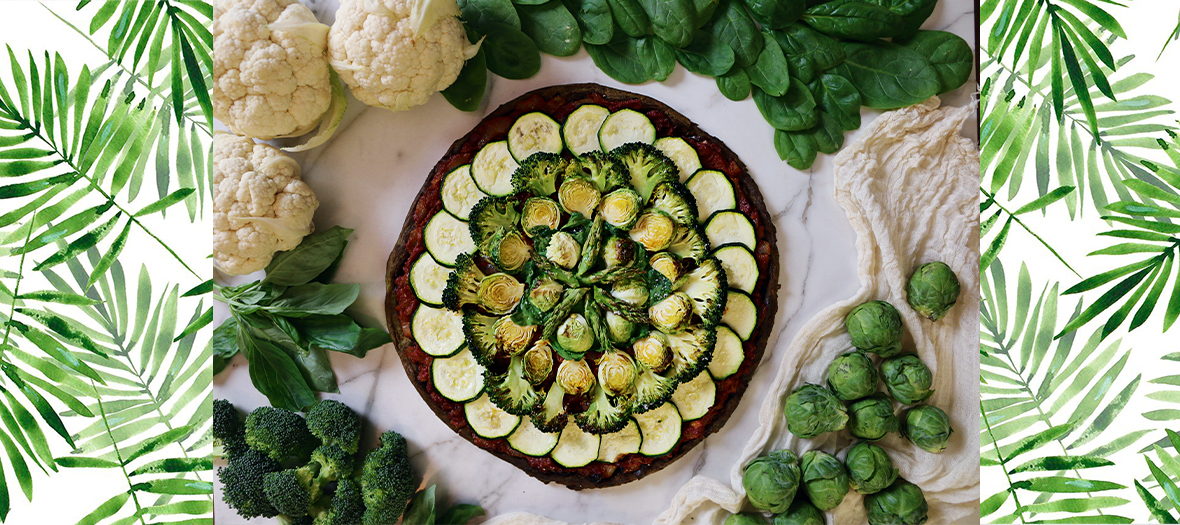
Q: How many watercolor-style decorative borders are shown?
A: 2